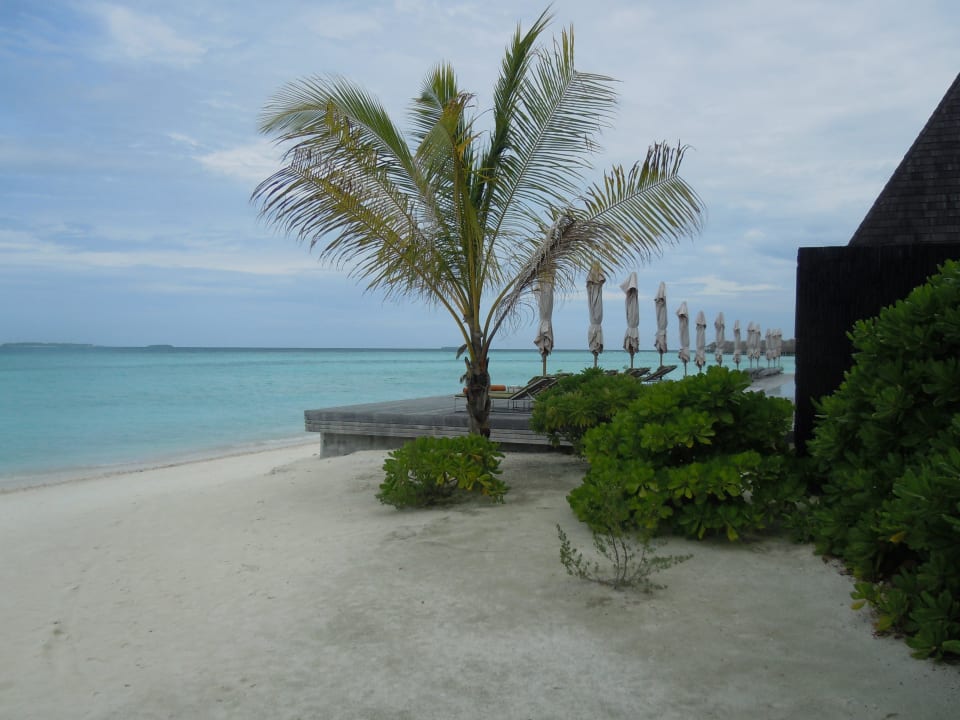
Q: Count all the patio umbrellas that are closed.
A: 13